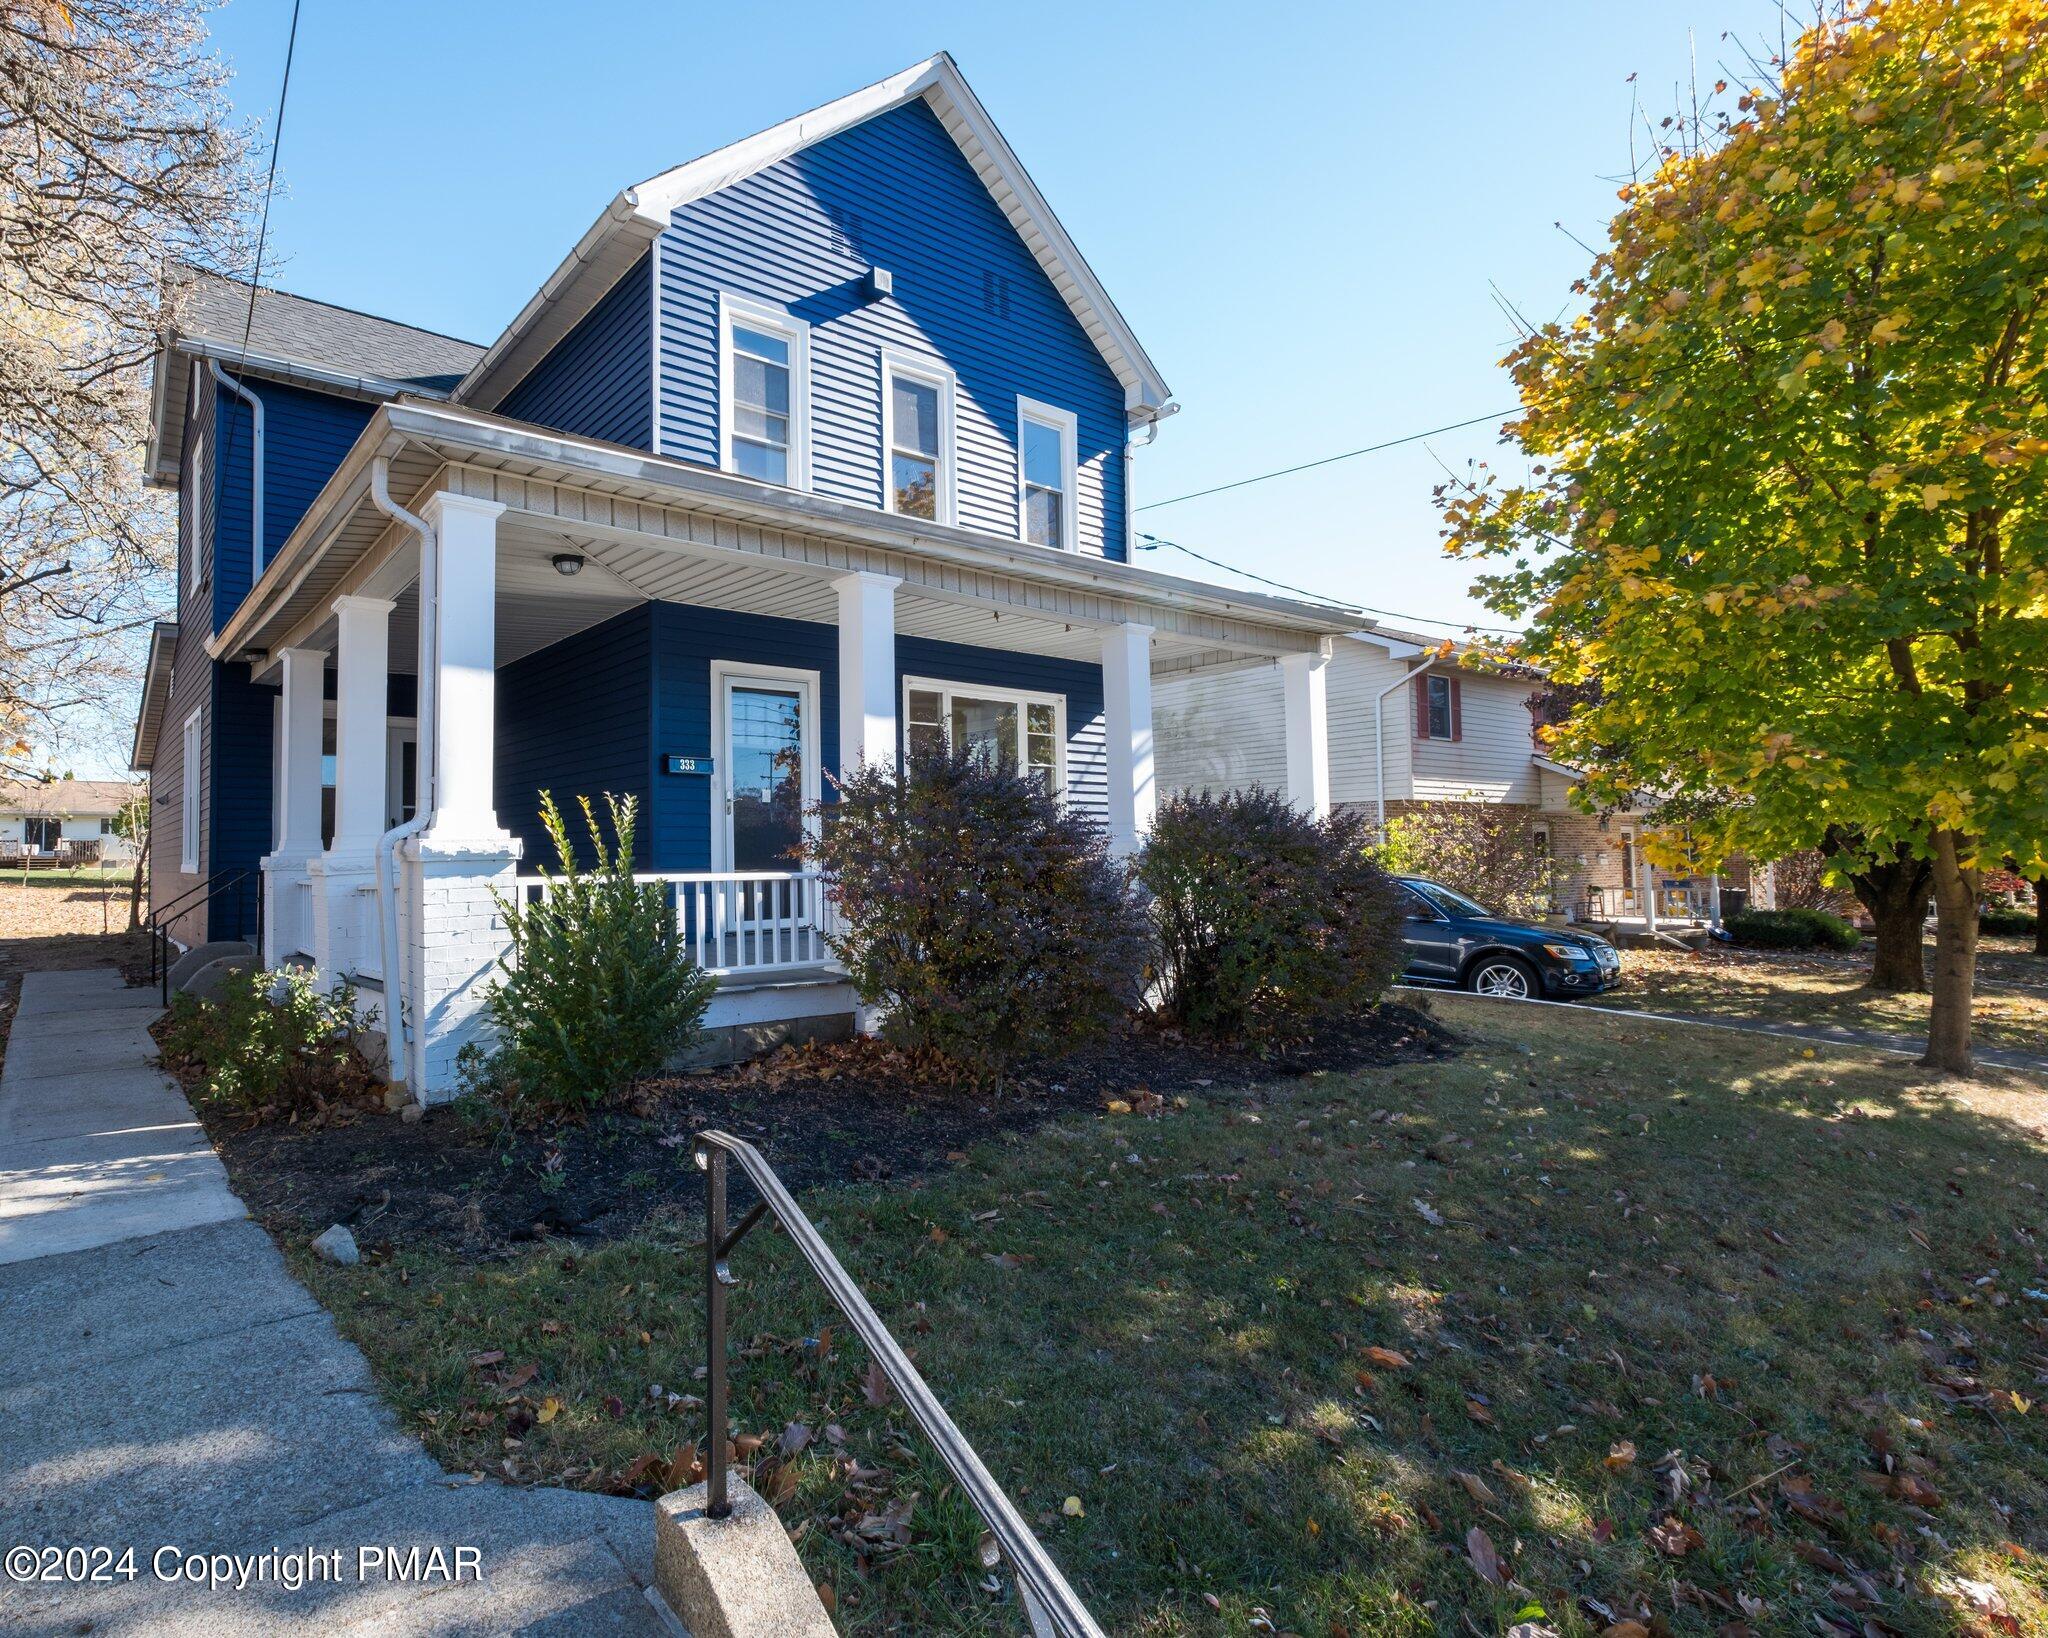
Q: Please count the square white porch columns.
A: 6